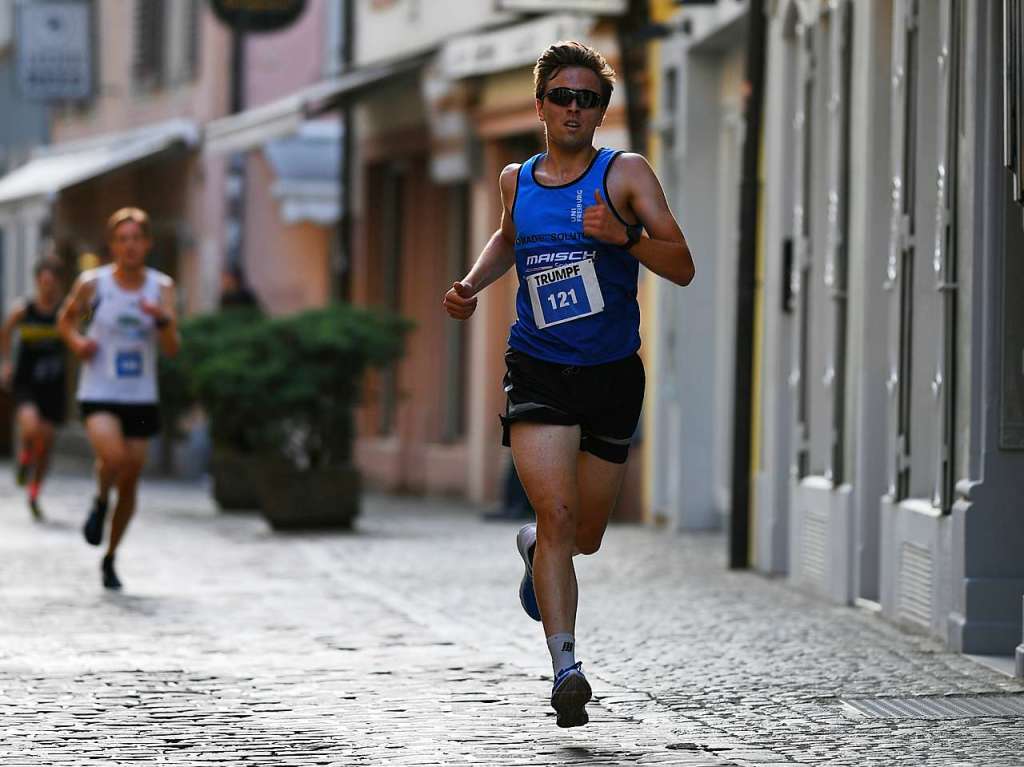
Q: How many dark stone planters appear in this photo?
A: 2